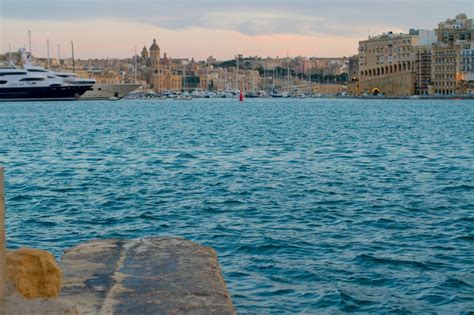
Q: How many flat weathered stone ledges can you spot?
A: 1